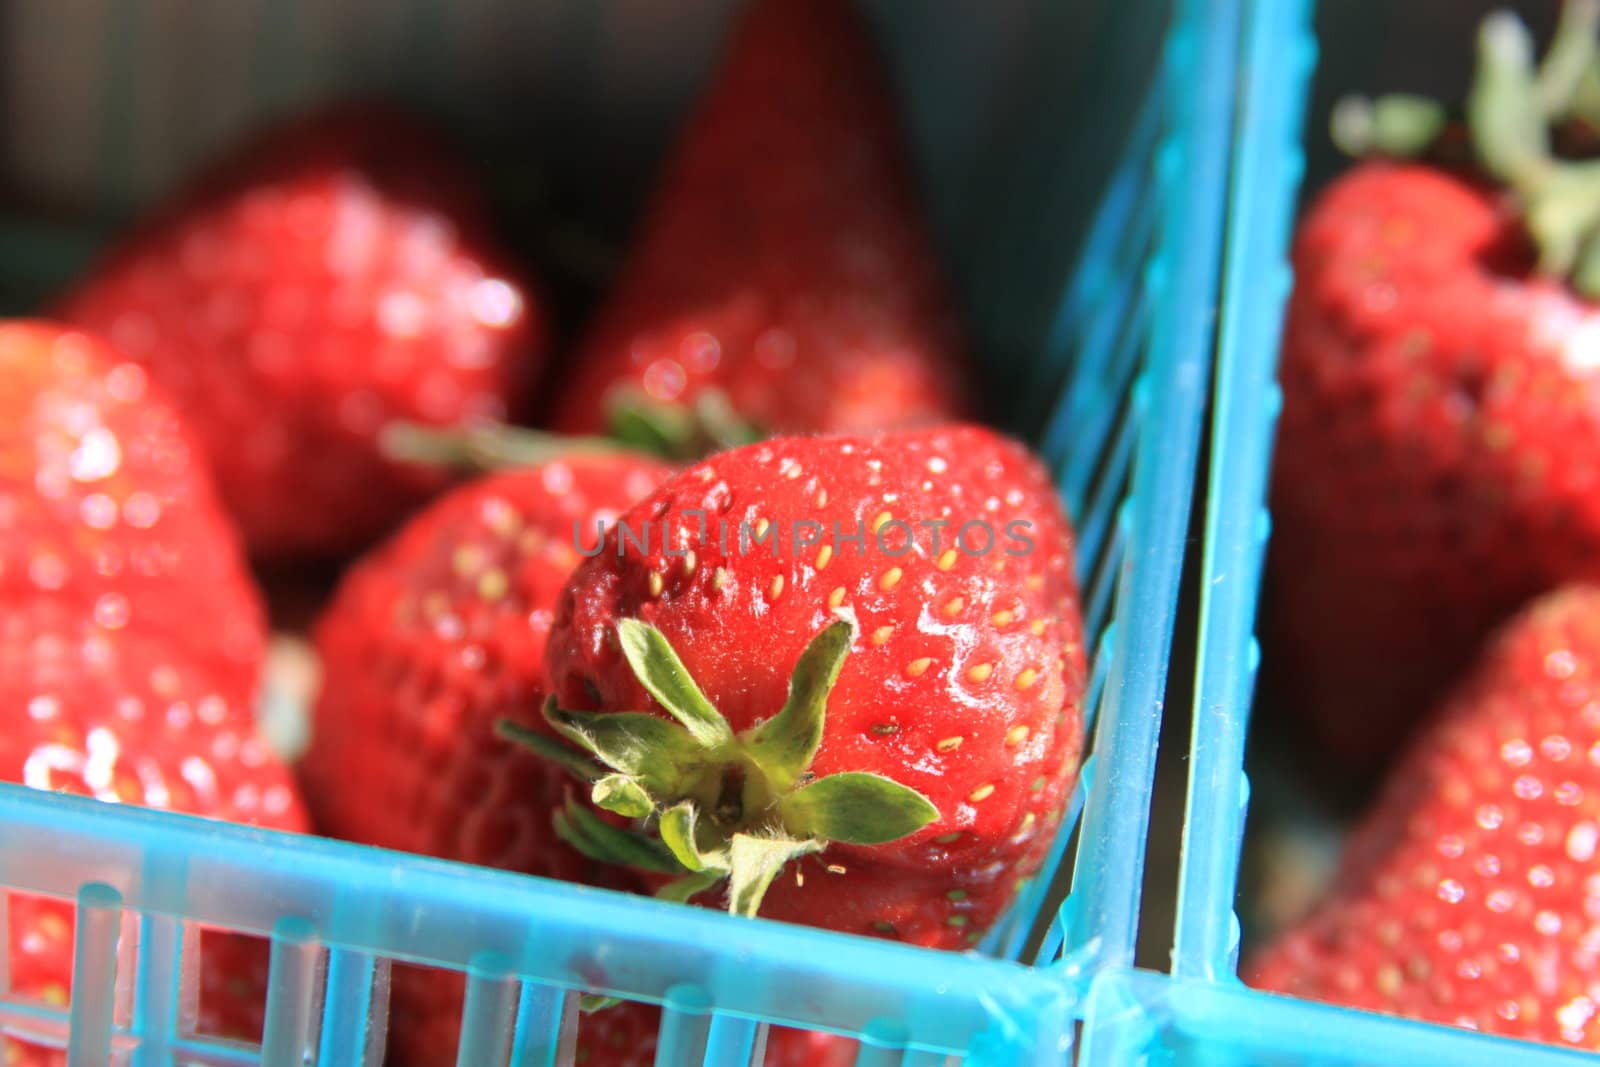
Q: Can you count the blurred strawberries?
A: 6